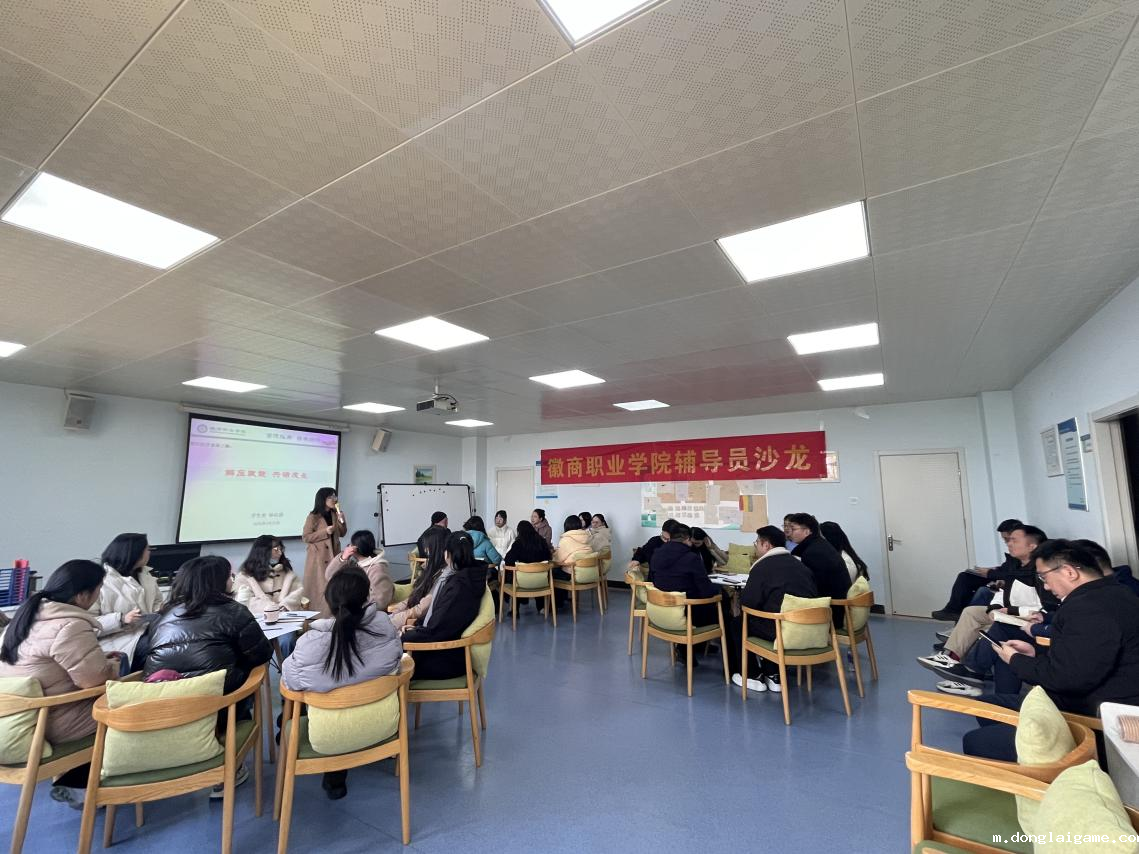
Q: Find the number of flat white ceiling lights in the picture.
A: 12